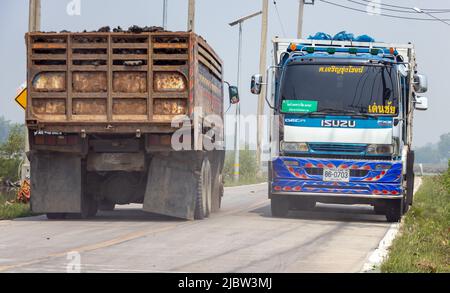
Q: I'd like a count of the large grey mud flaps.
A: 2